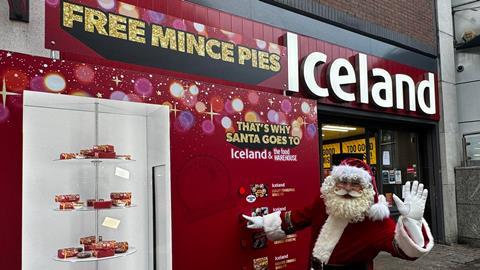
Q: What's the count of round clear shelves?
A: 3